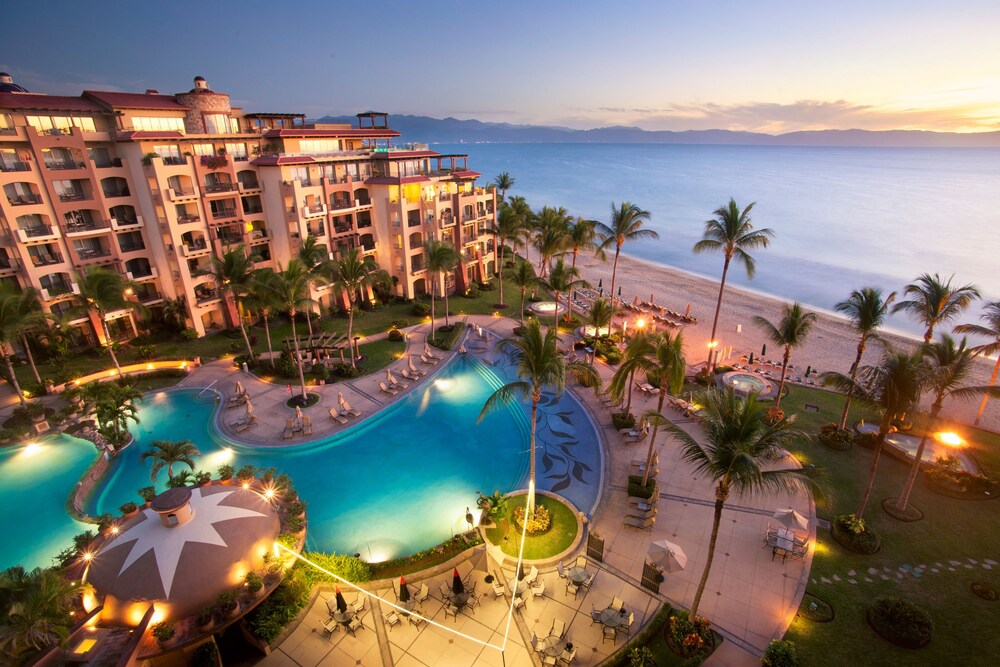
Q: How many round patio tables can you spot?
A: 7